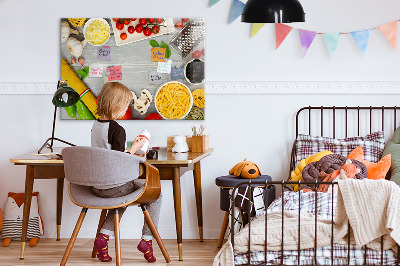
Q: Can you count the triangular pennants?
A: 8